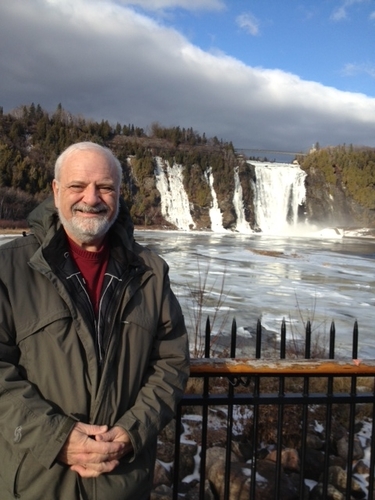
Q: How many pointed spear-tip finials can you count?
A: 7